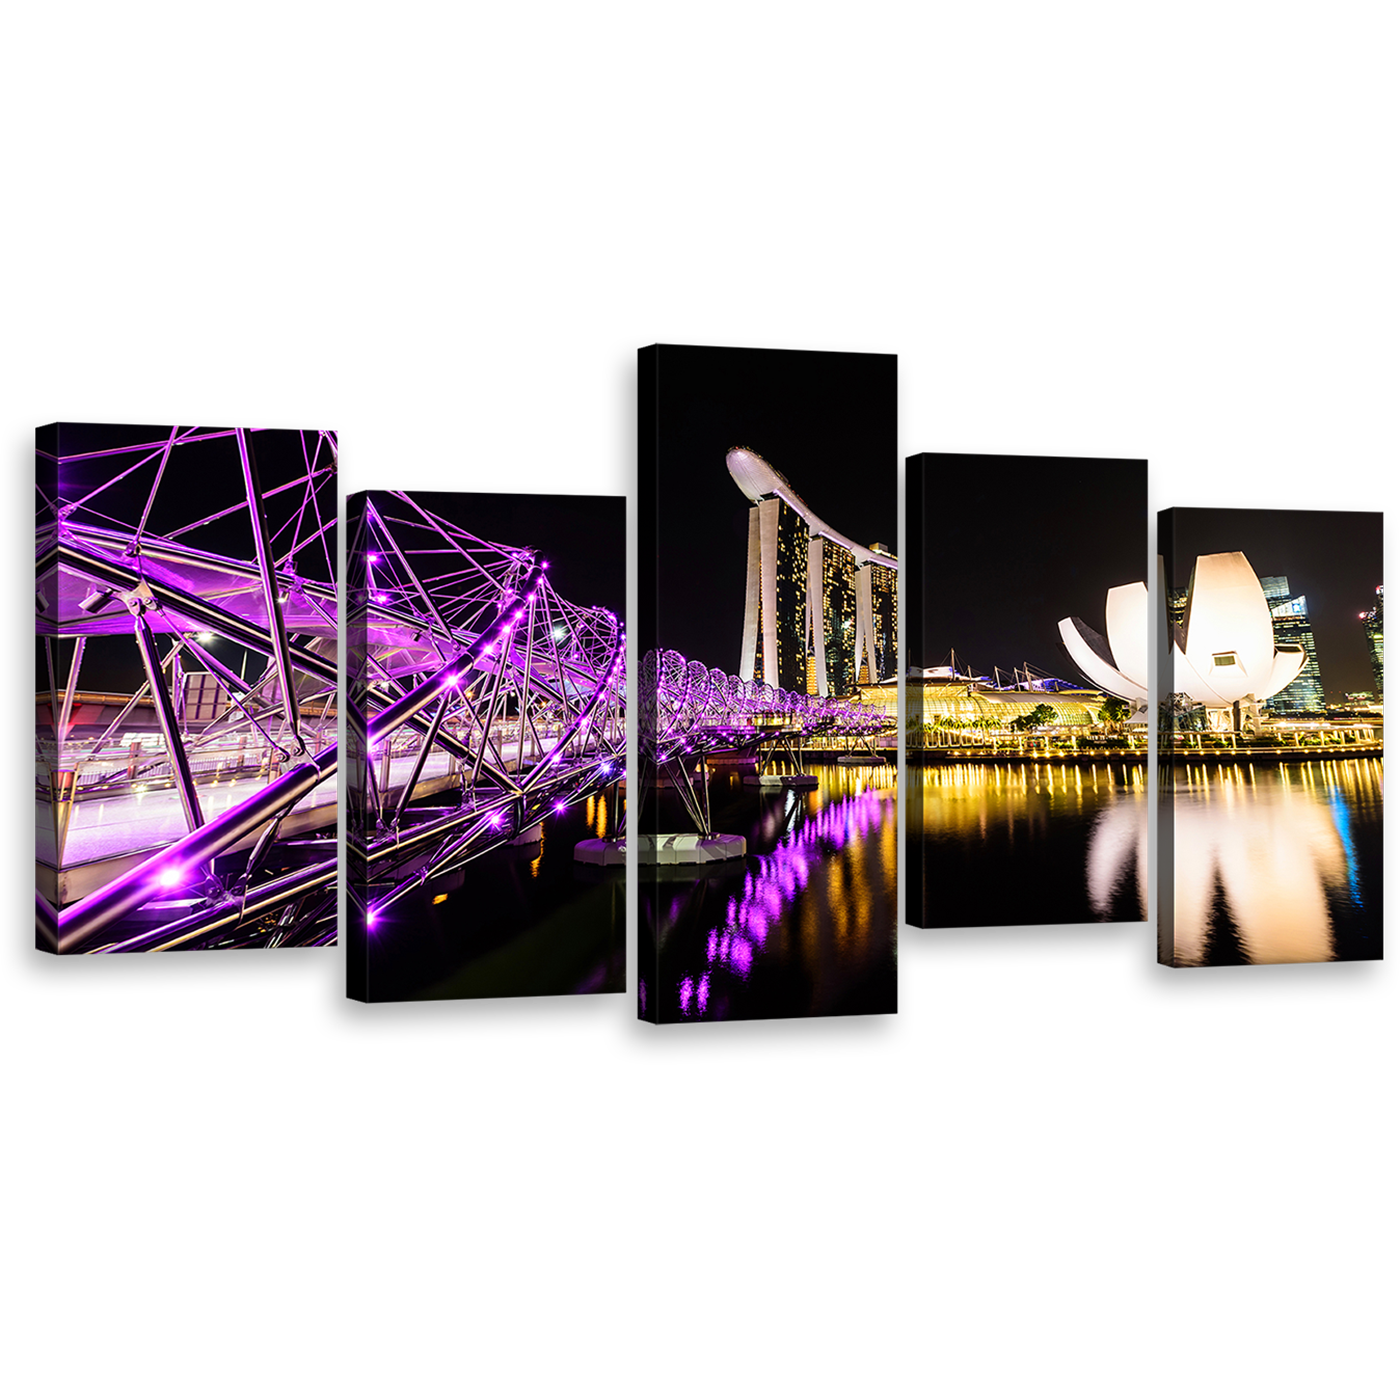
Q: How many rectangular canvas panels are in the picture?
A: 5